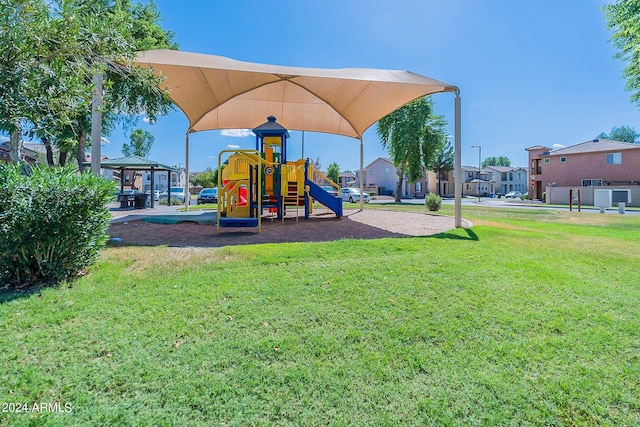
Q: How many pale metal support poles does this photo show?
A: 4